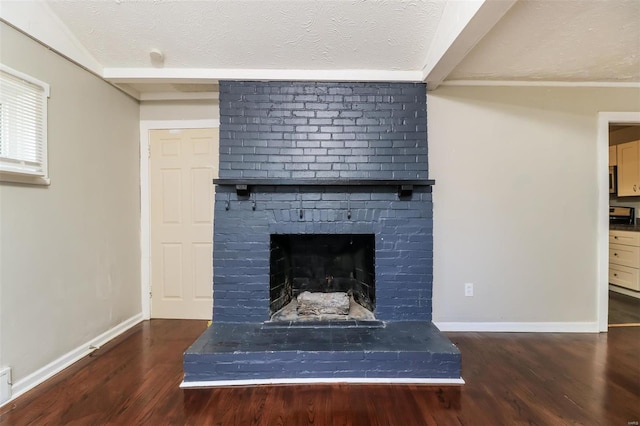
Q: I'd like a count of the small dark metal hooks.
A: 4